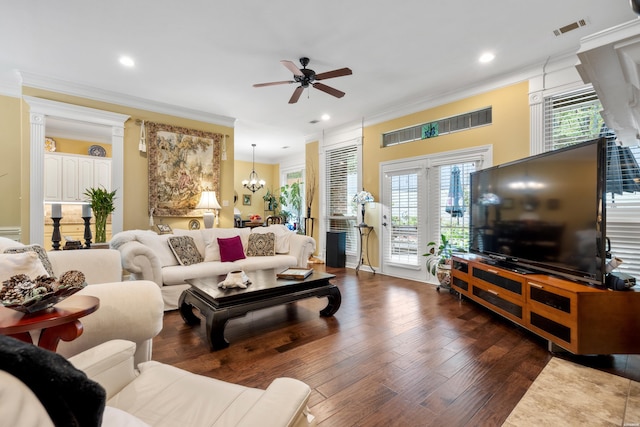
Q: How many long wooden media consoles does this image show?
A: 1